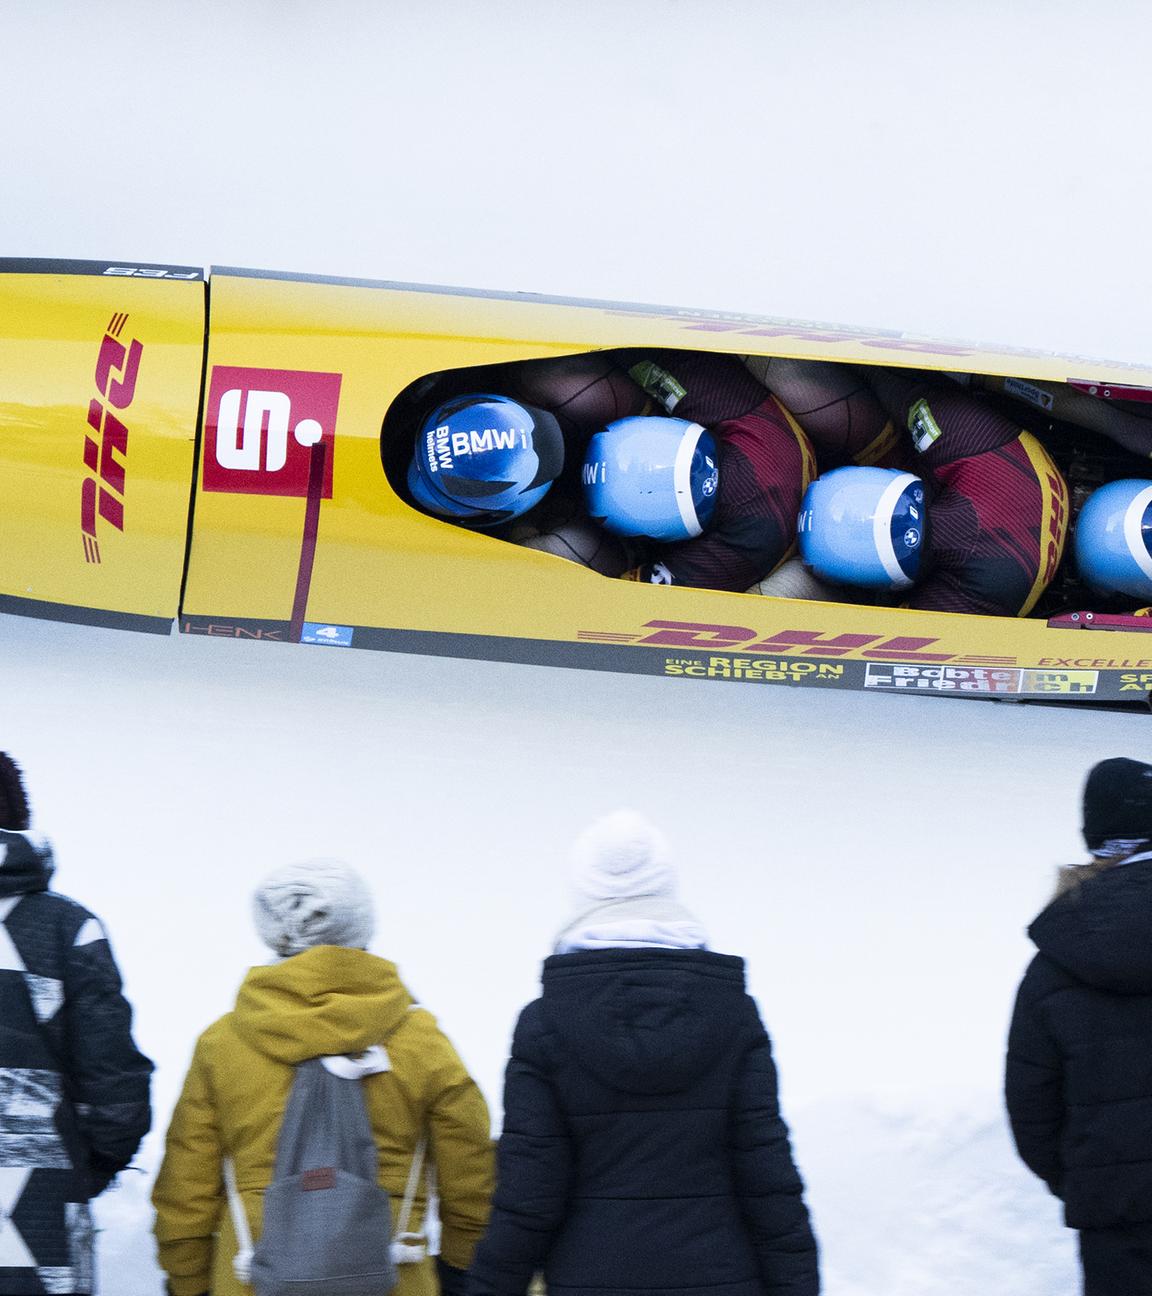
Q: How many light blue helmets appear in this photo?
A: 3